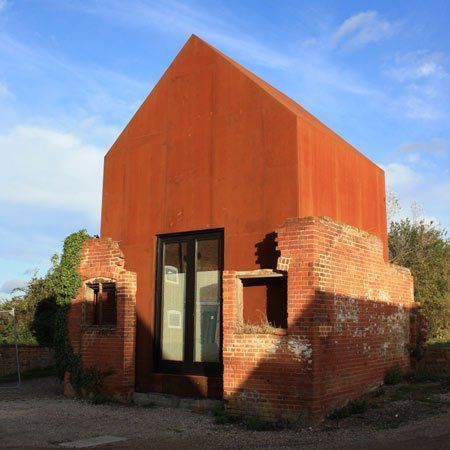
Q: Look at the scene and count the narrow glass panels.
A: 2